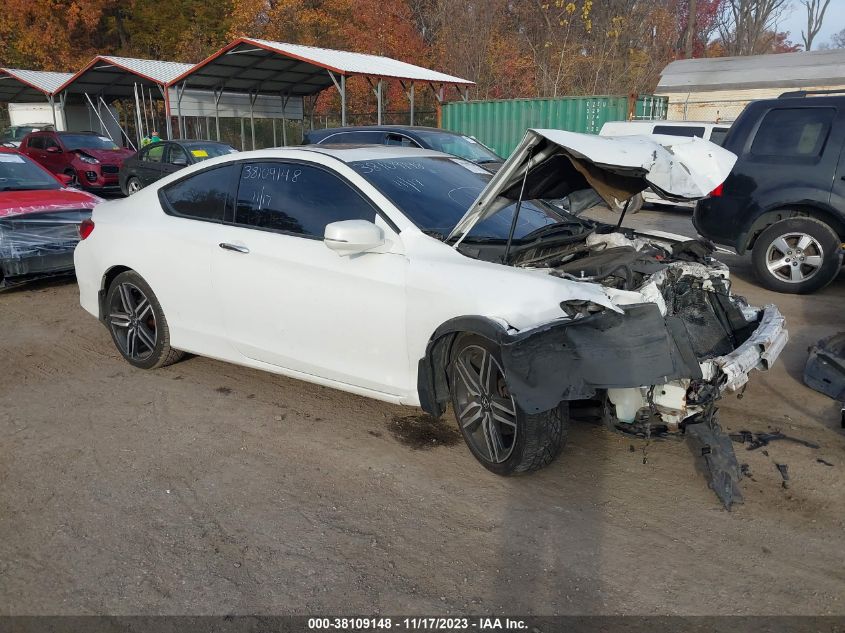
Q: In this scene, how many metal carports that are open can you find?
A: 3